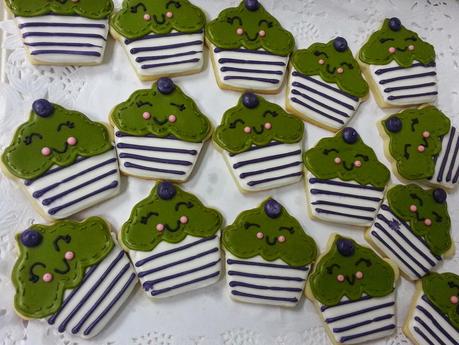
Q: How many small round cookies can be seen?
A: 0